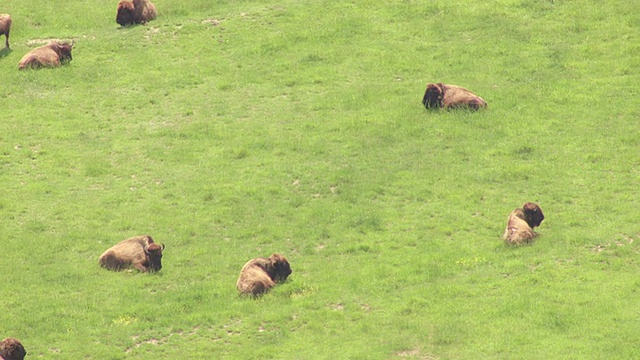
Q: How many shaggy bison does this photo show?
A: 8